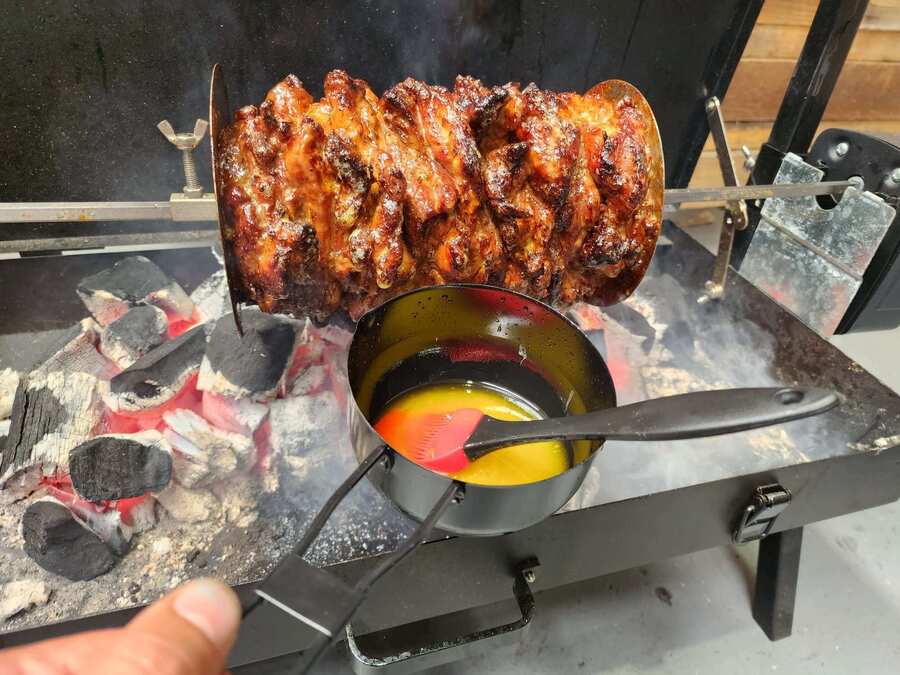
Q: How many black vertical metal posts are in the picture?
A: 2